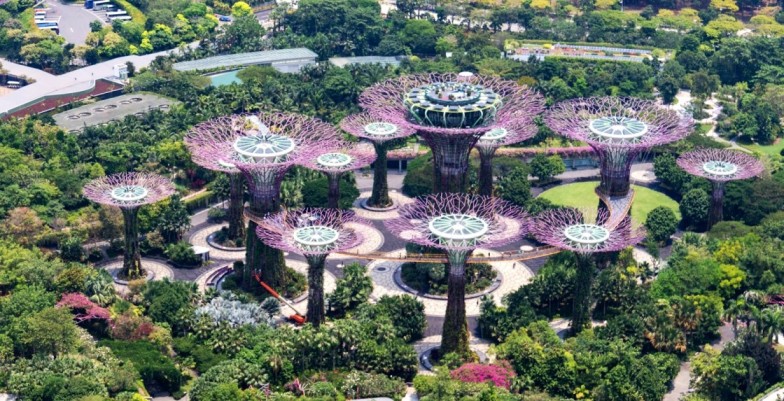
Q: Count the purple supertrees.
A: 12